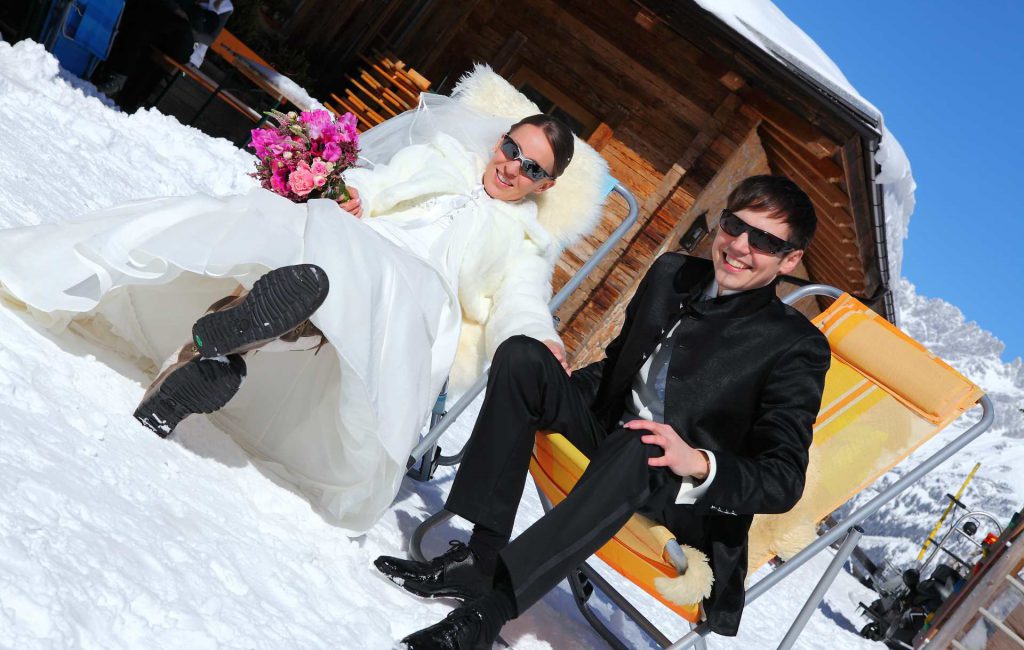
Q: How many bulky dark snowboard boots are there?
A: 2